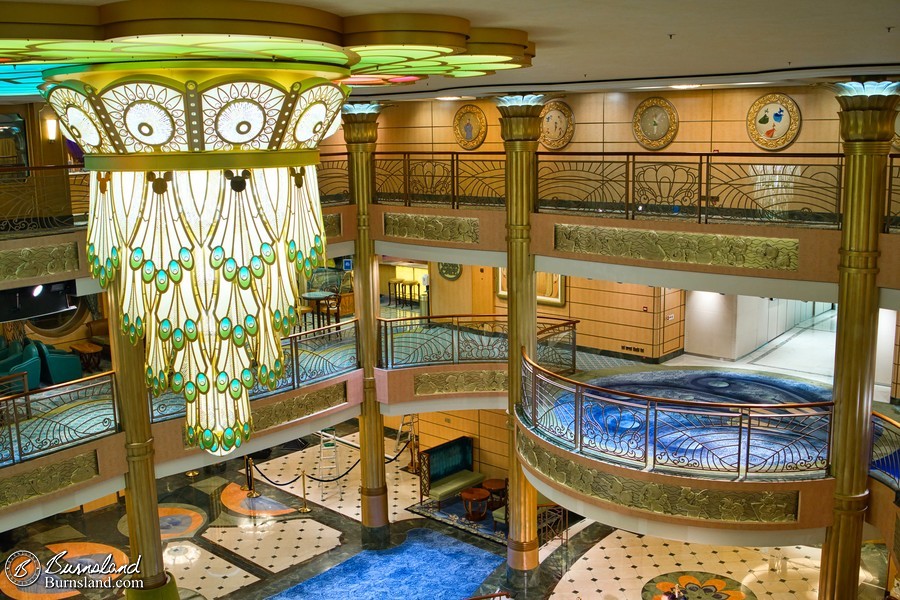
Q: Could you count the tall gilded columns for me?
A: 4